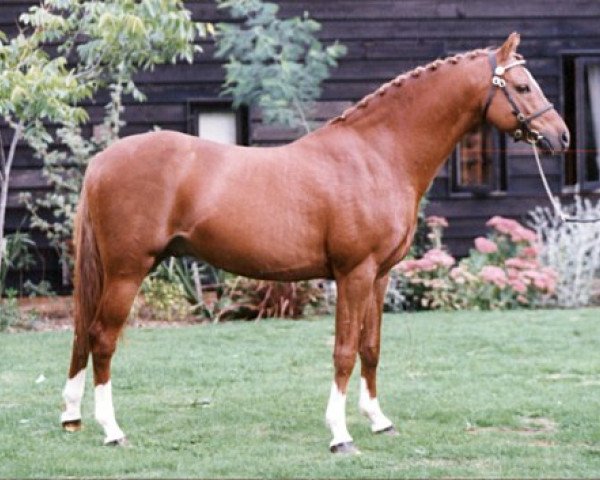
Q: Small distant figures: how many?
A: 0